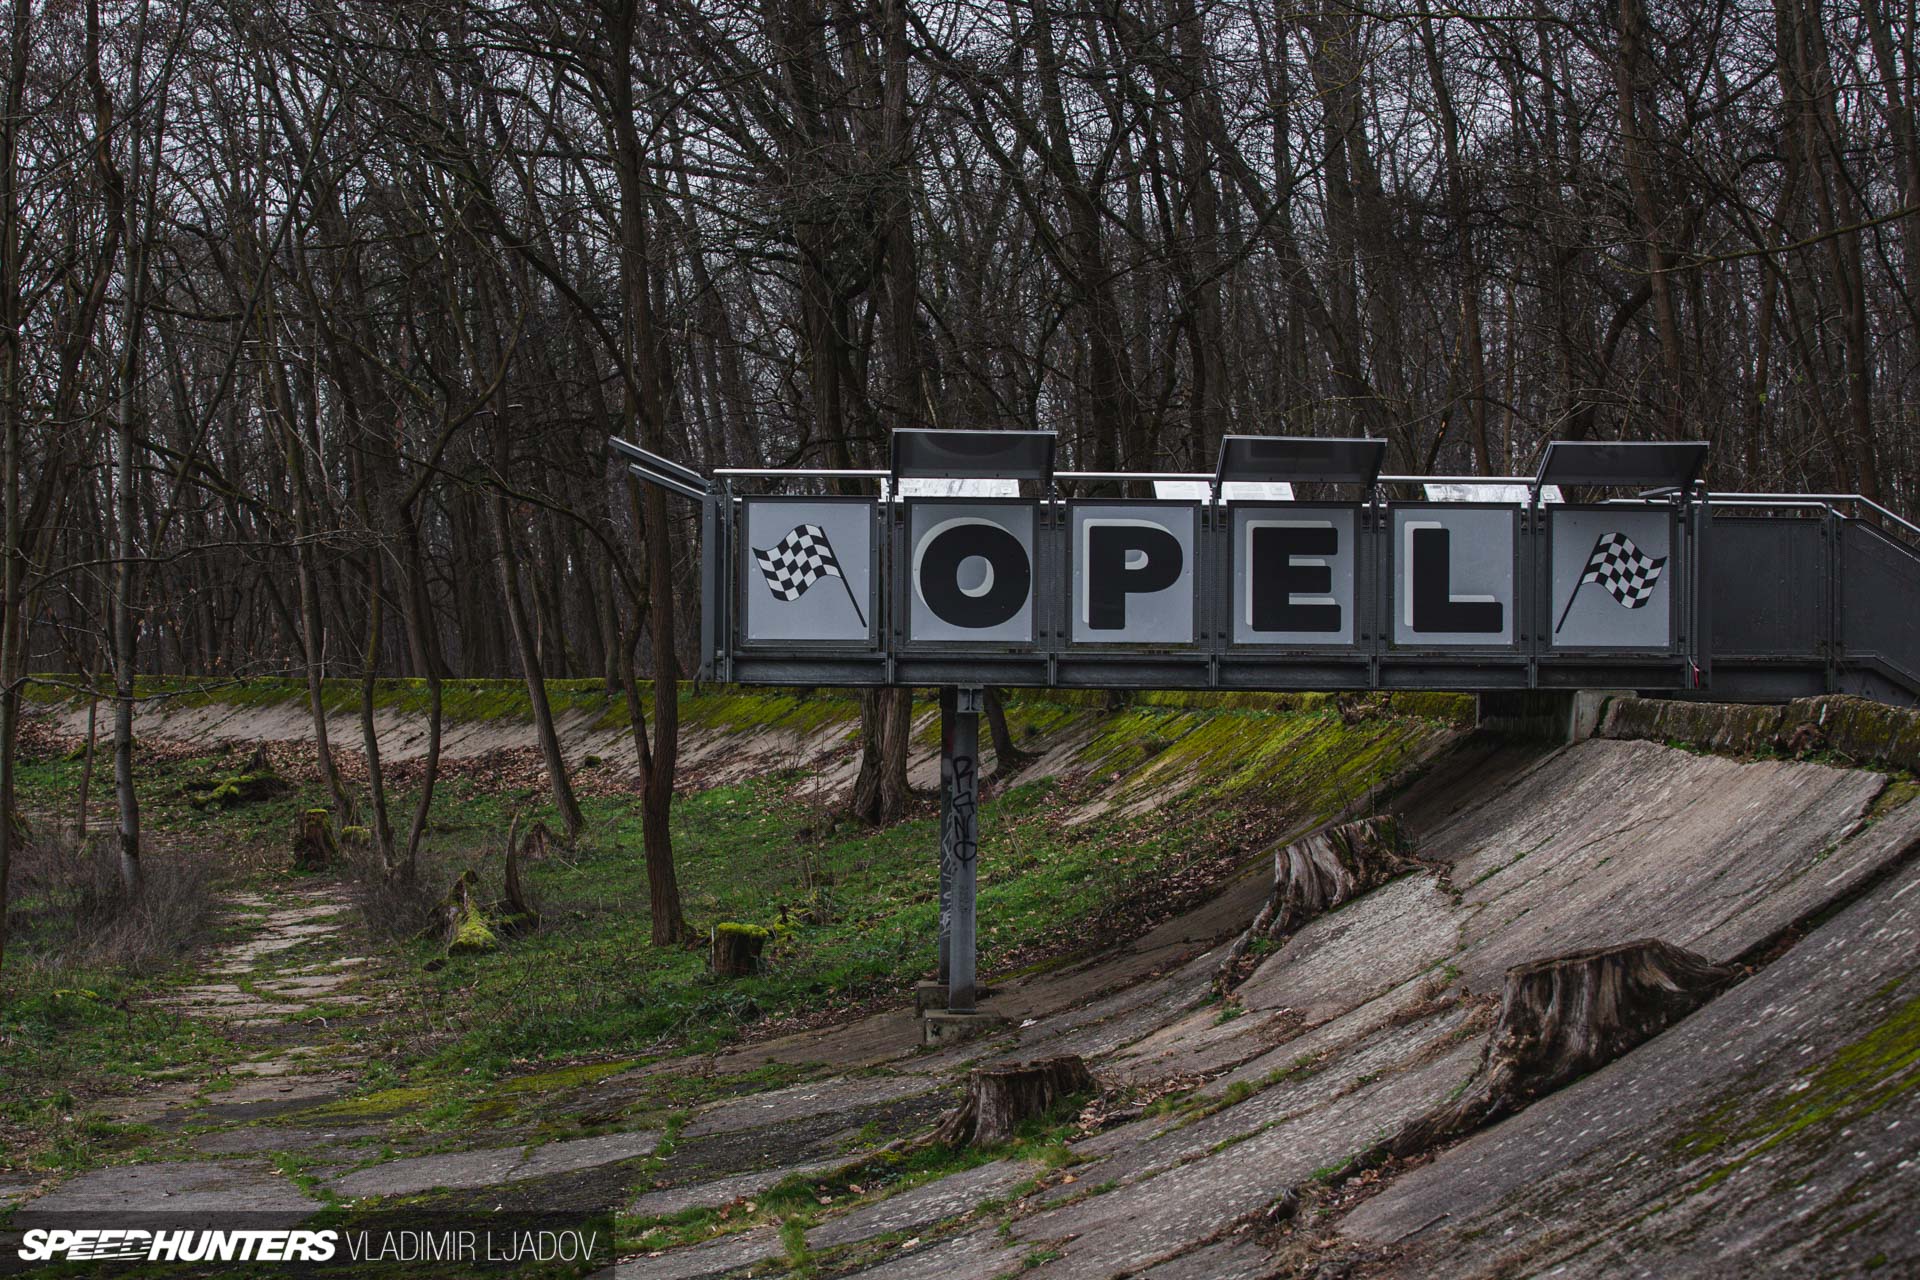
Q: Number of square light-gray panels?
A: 6